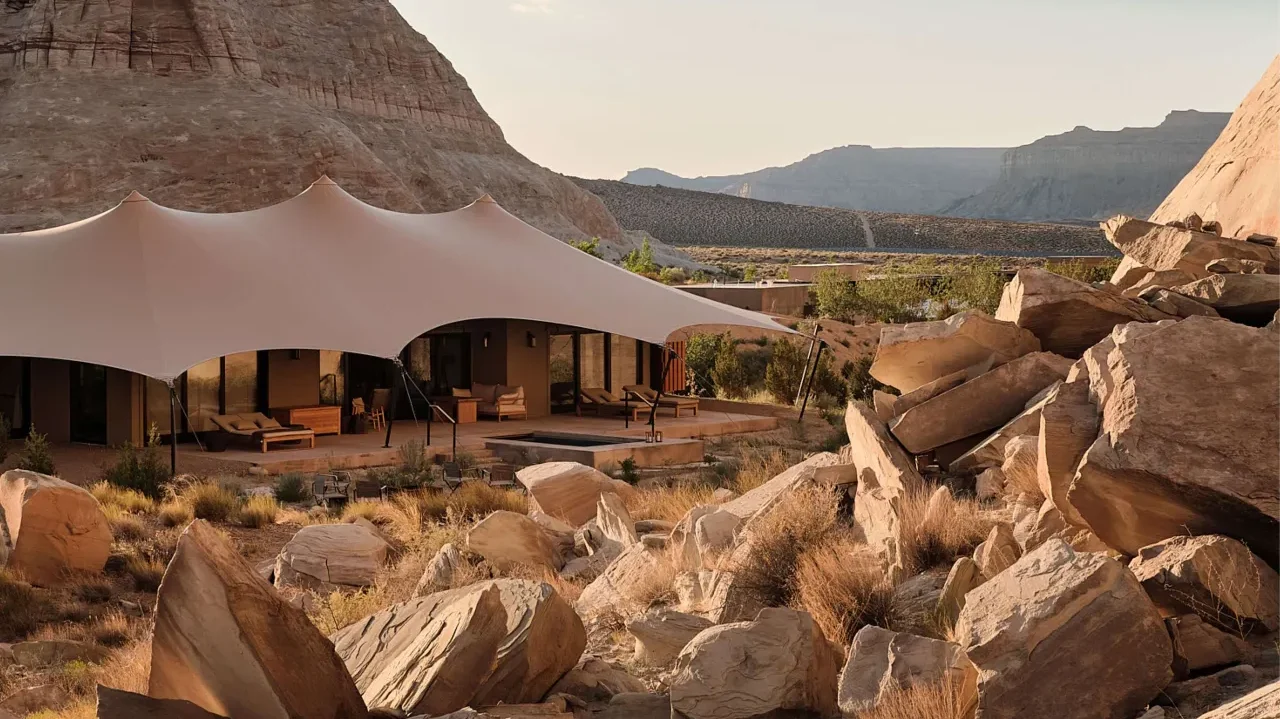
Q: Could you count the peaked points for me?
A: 3